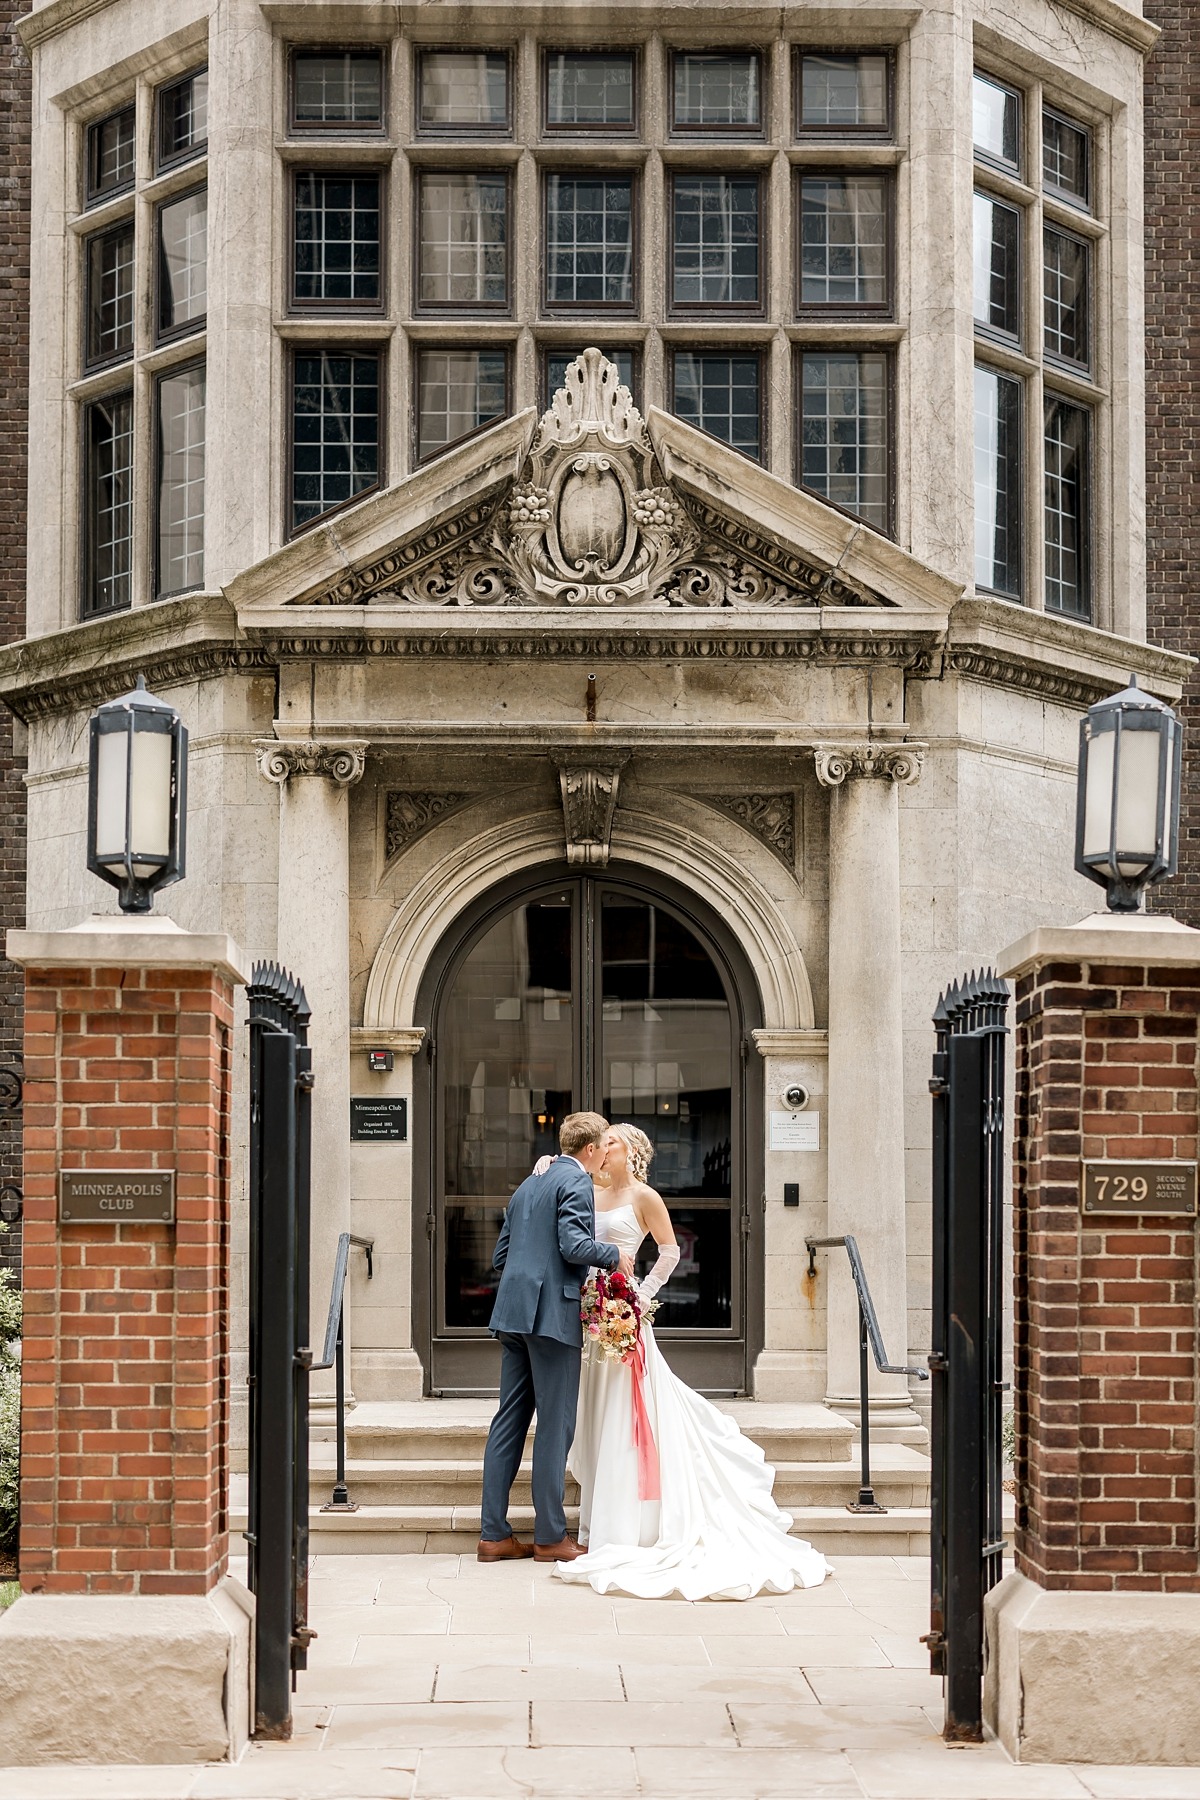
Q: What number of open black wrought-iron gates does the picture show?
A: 2